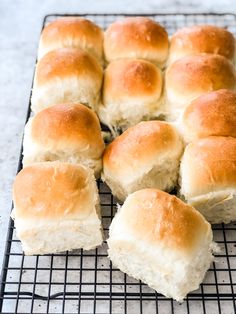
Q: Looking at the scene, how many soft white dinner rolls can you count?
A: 12